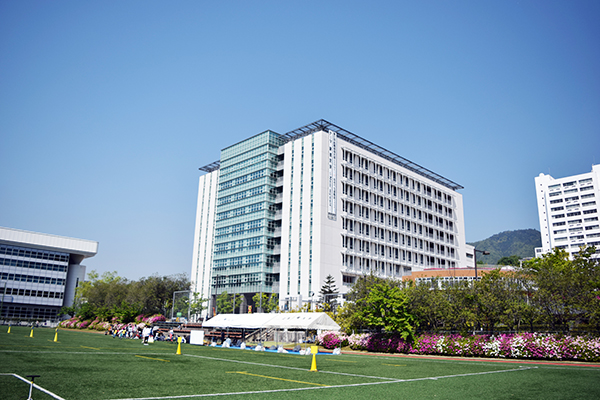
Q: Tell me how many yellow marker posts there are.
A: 5